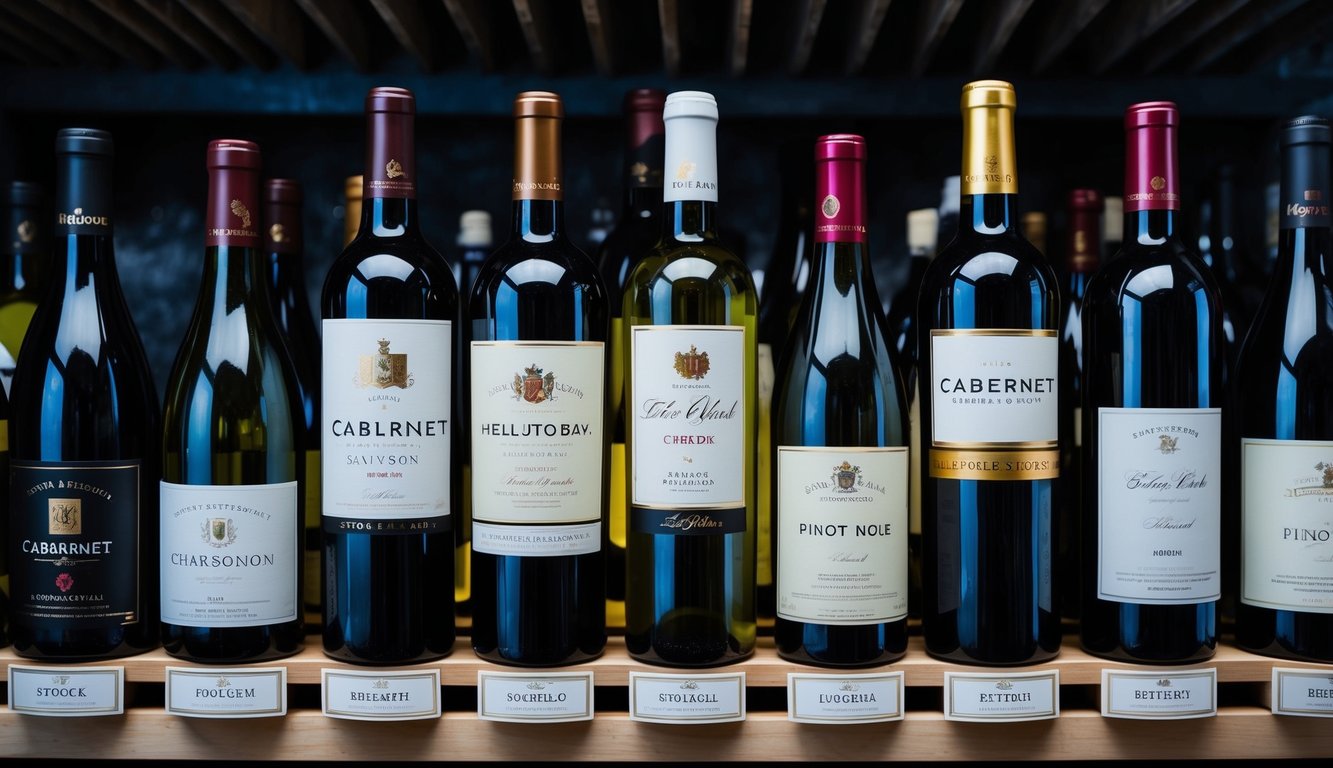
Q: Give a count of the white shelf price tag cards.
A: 9